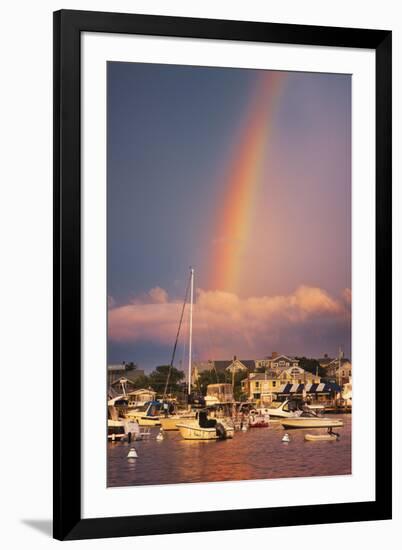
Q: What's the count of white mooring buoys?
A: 3